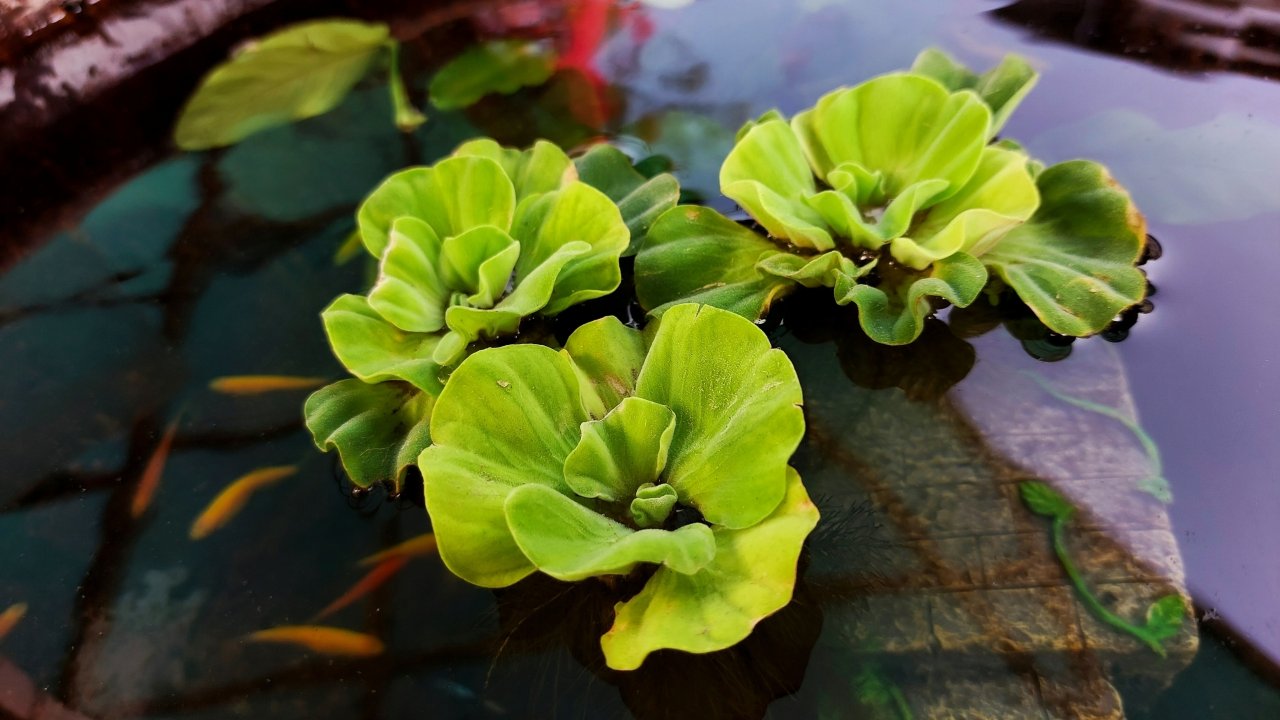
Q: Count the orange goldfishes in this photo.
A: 7